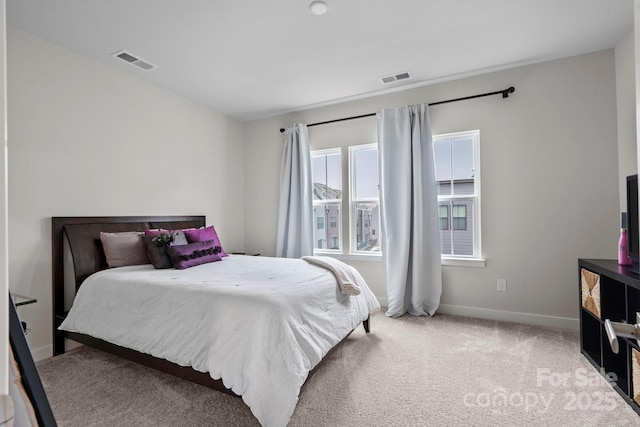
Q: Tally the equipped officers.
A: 0